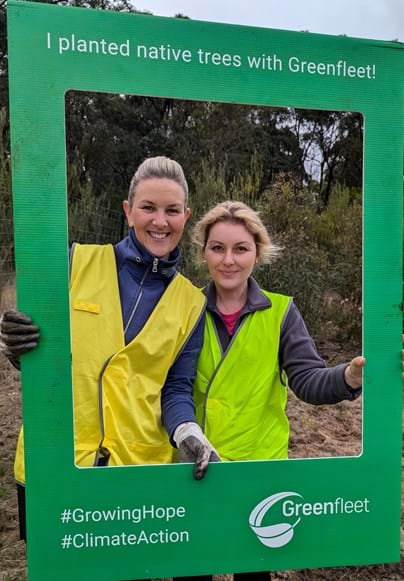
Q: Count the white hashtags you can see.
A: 2